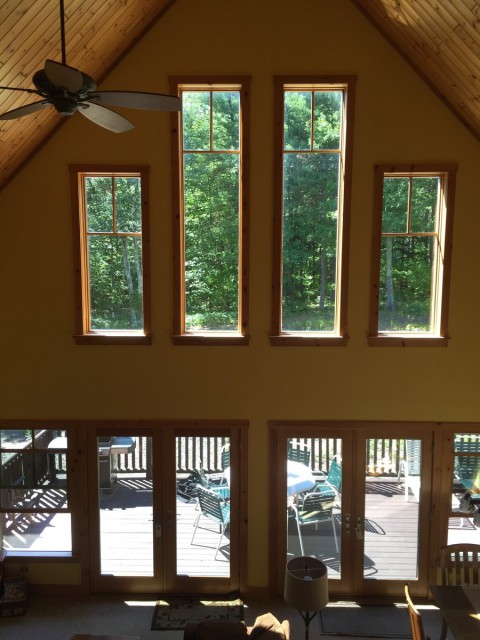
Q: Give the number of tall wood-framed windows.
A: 4